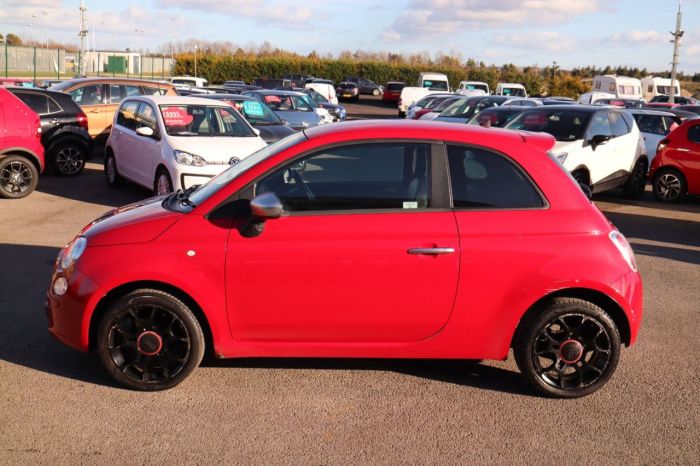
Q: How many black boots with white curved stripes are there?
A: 0